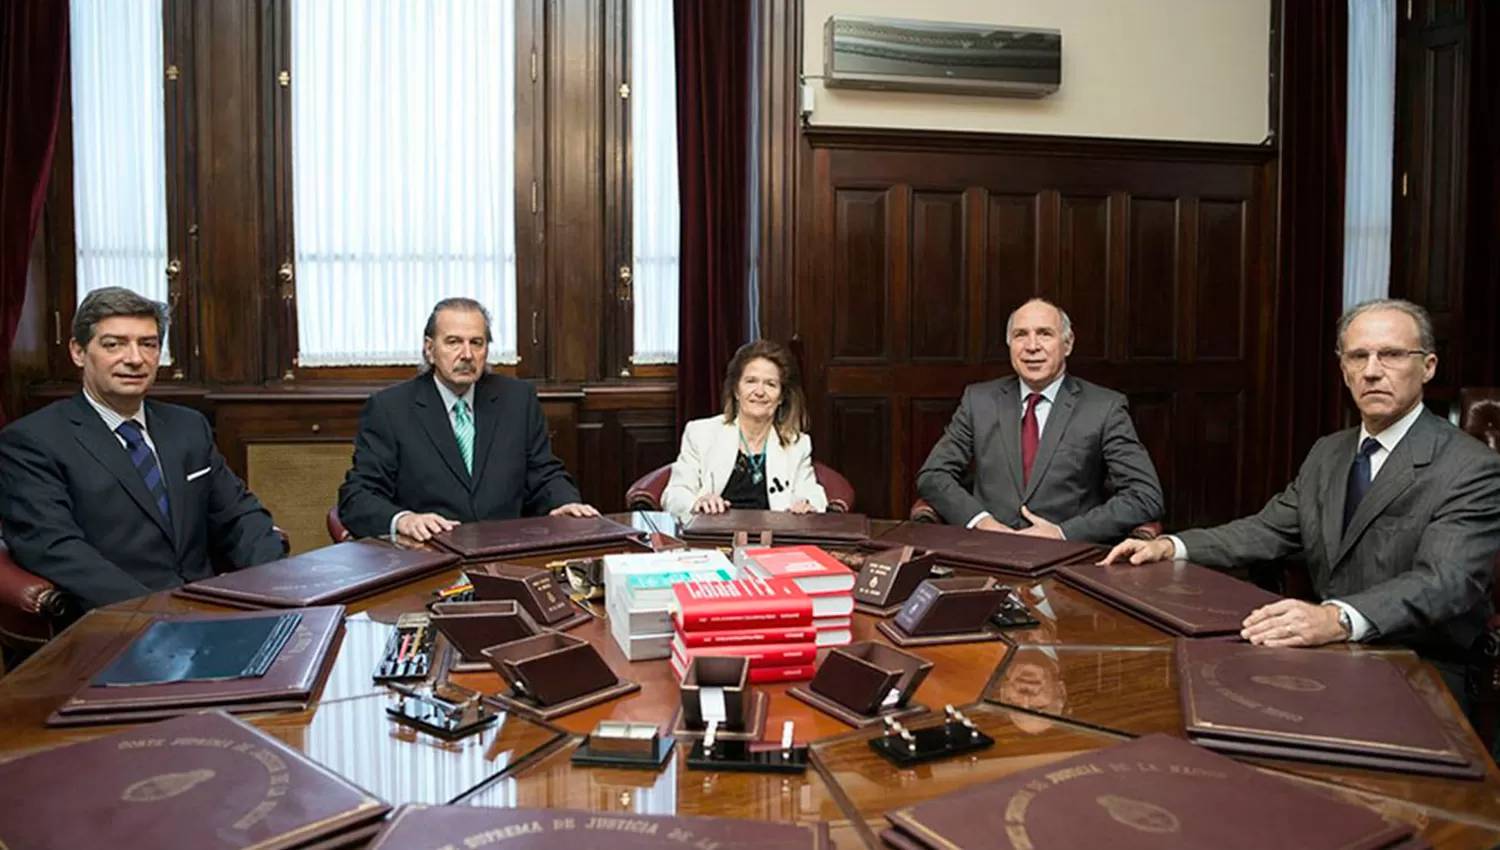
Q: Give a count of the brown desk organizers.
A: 7